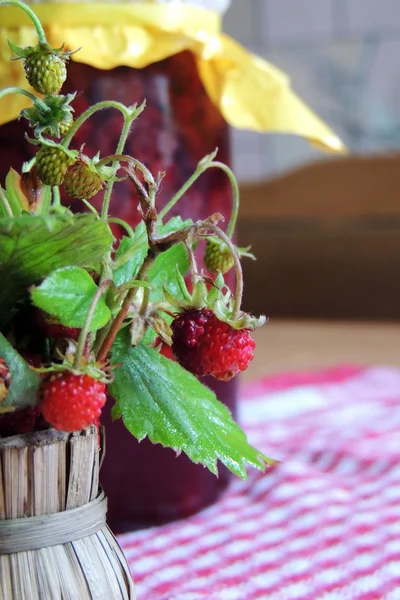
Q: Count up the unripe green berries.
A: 5